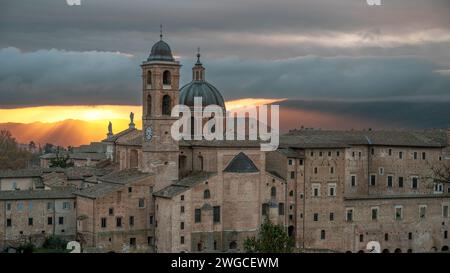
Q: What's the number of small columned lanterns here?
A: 1